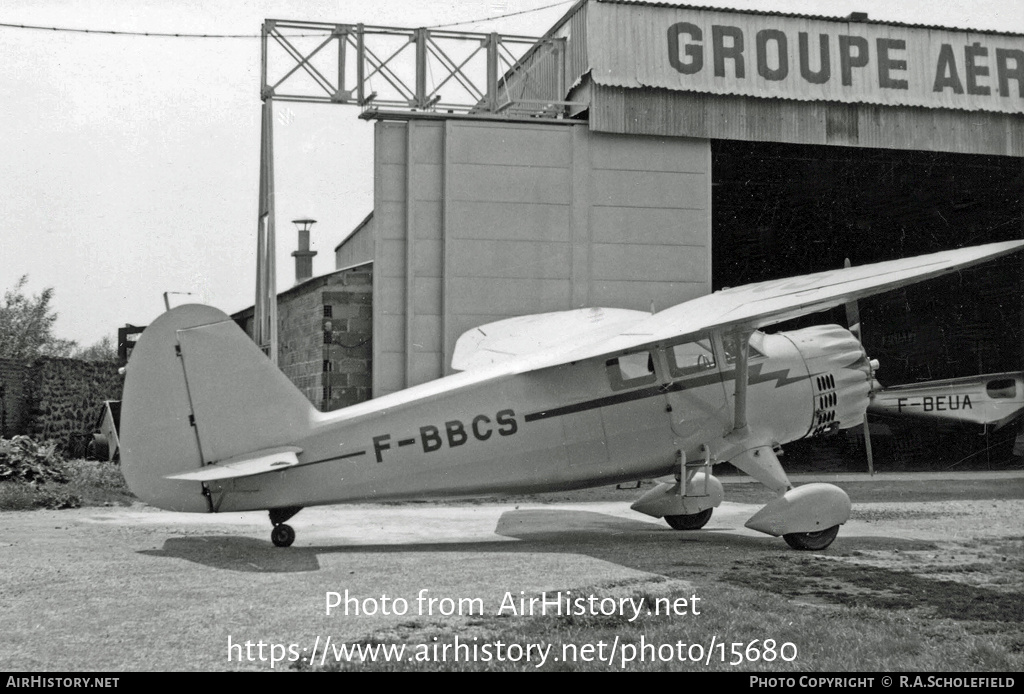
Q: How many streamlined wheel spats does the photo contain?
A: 2